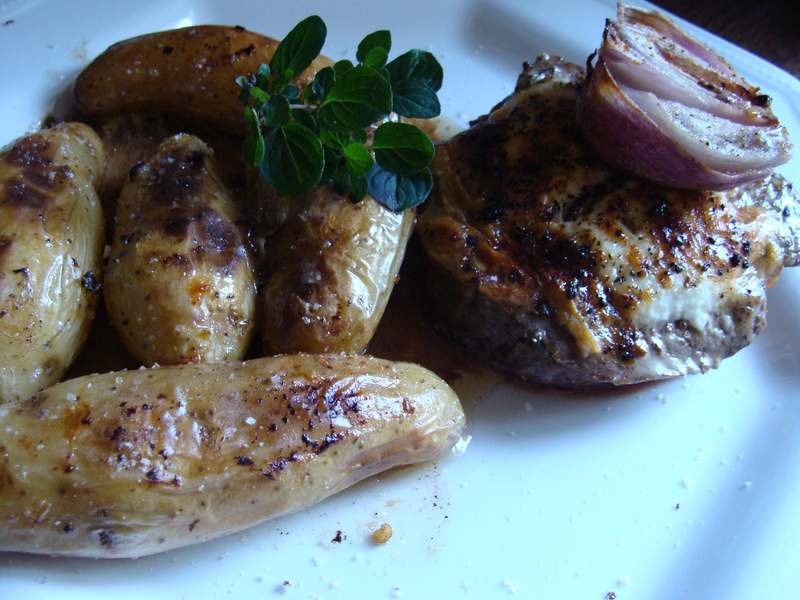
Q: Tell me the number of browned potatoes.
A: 5